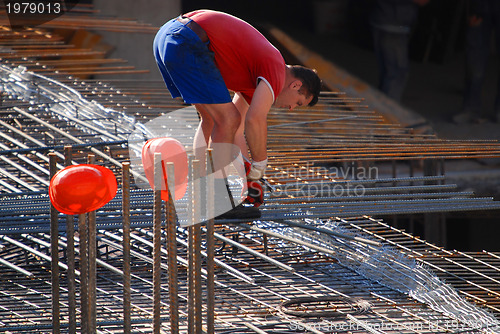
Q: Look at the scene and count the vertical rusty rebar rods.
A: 10